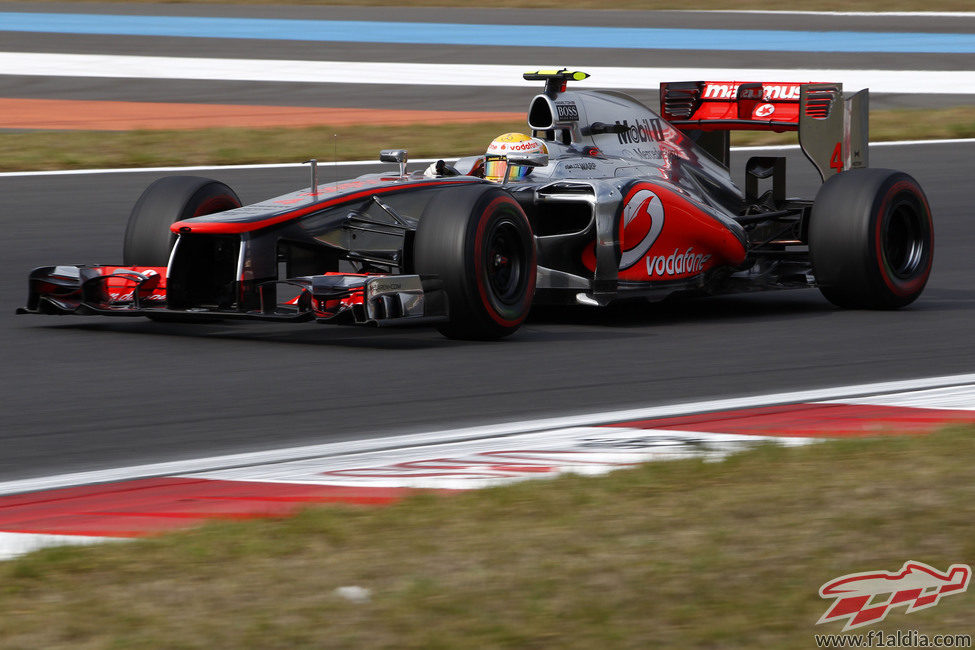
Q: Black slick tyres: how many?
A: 3